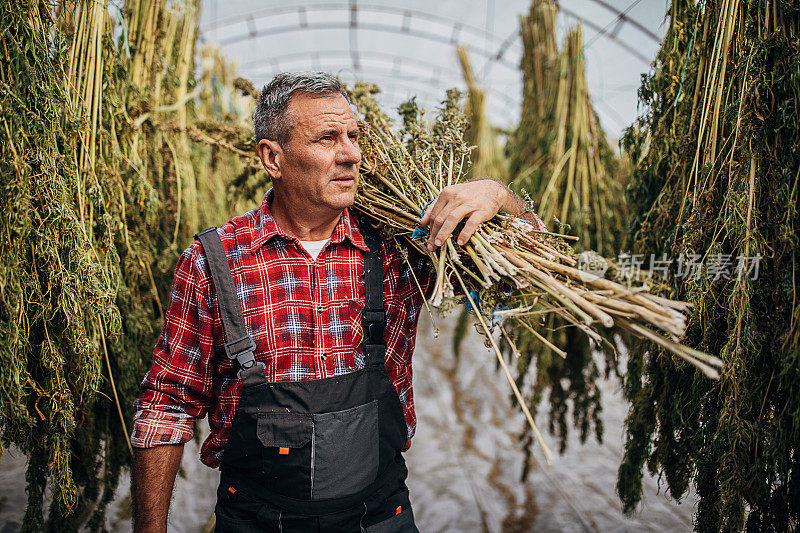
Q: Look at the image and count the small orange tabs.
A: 3